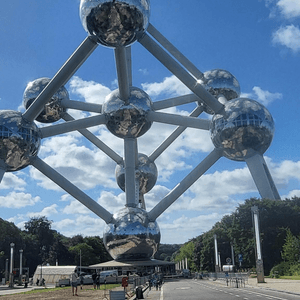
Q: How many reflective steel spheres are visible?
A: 8